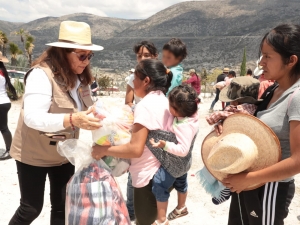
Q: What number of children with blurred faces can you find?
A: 1